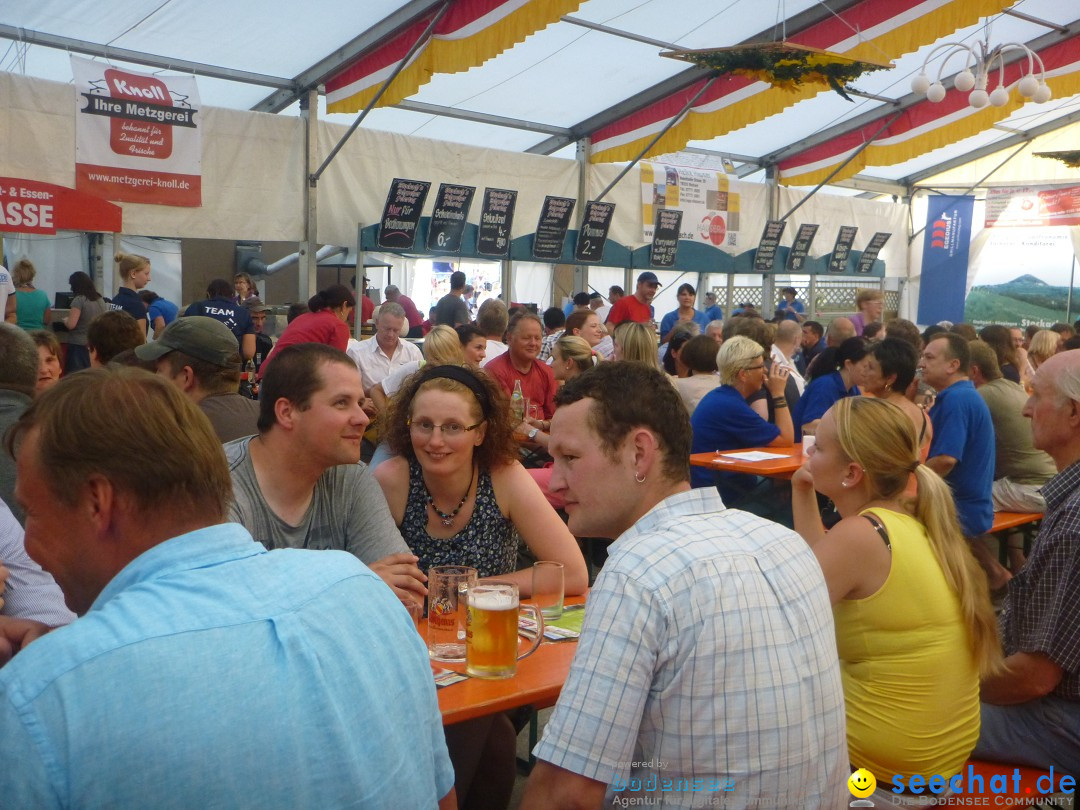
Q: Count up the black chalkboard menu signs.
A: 10